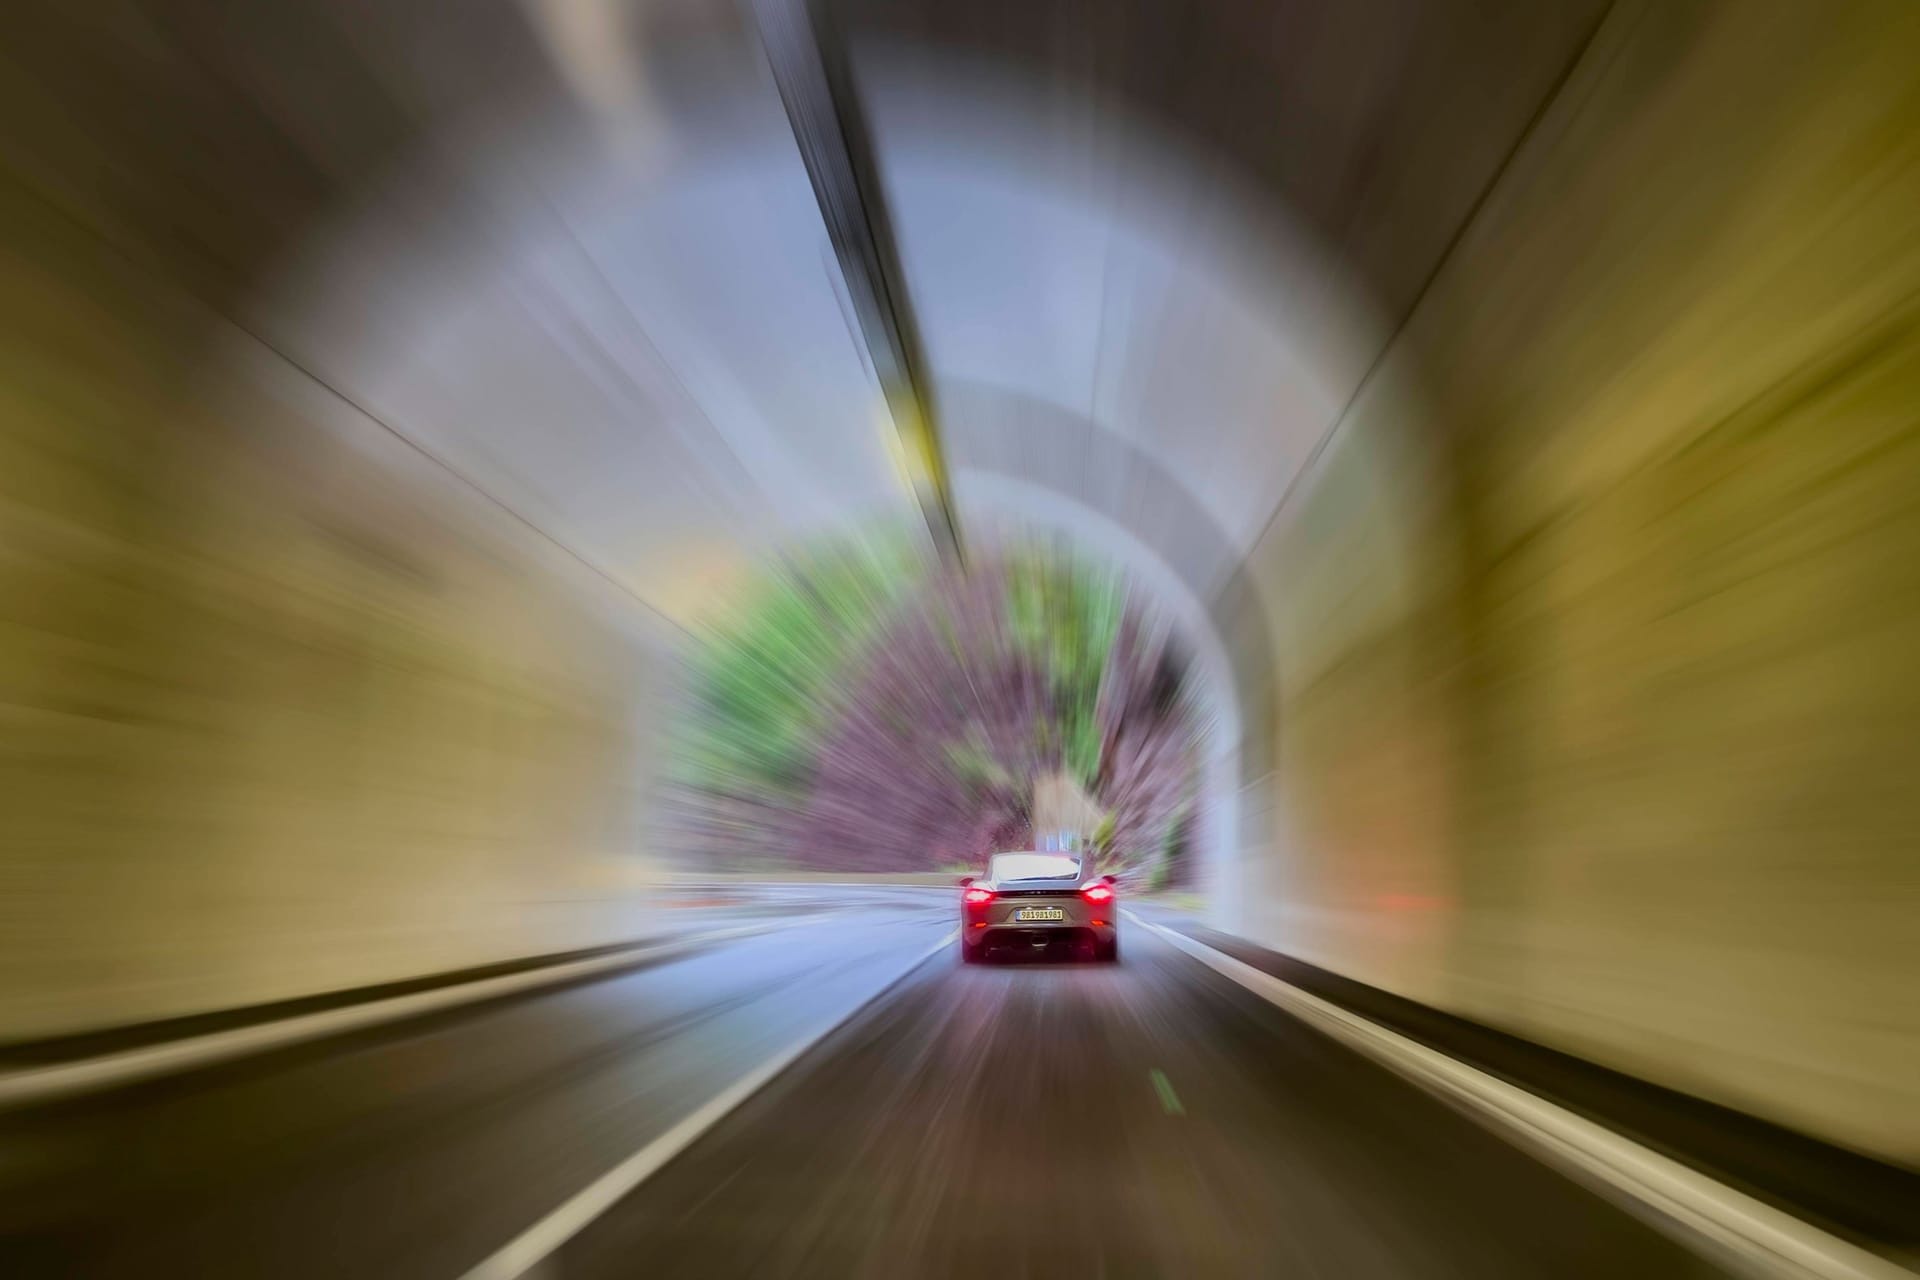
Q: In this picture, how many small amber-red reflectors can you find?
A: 2